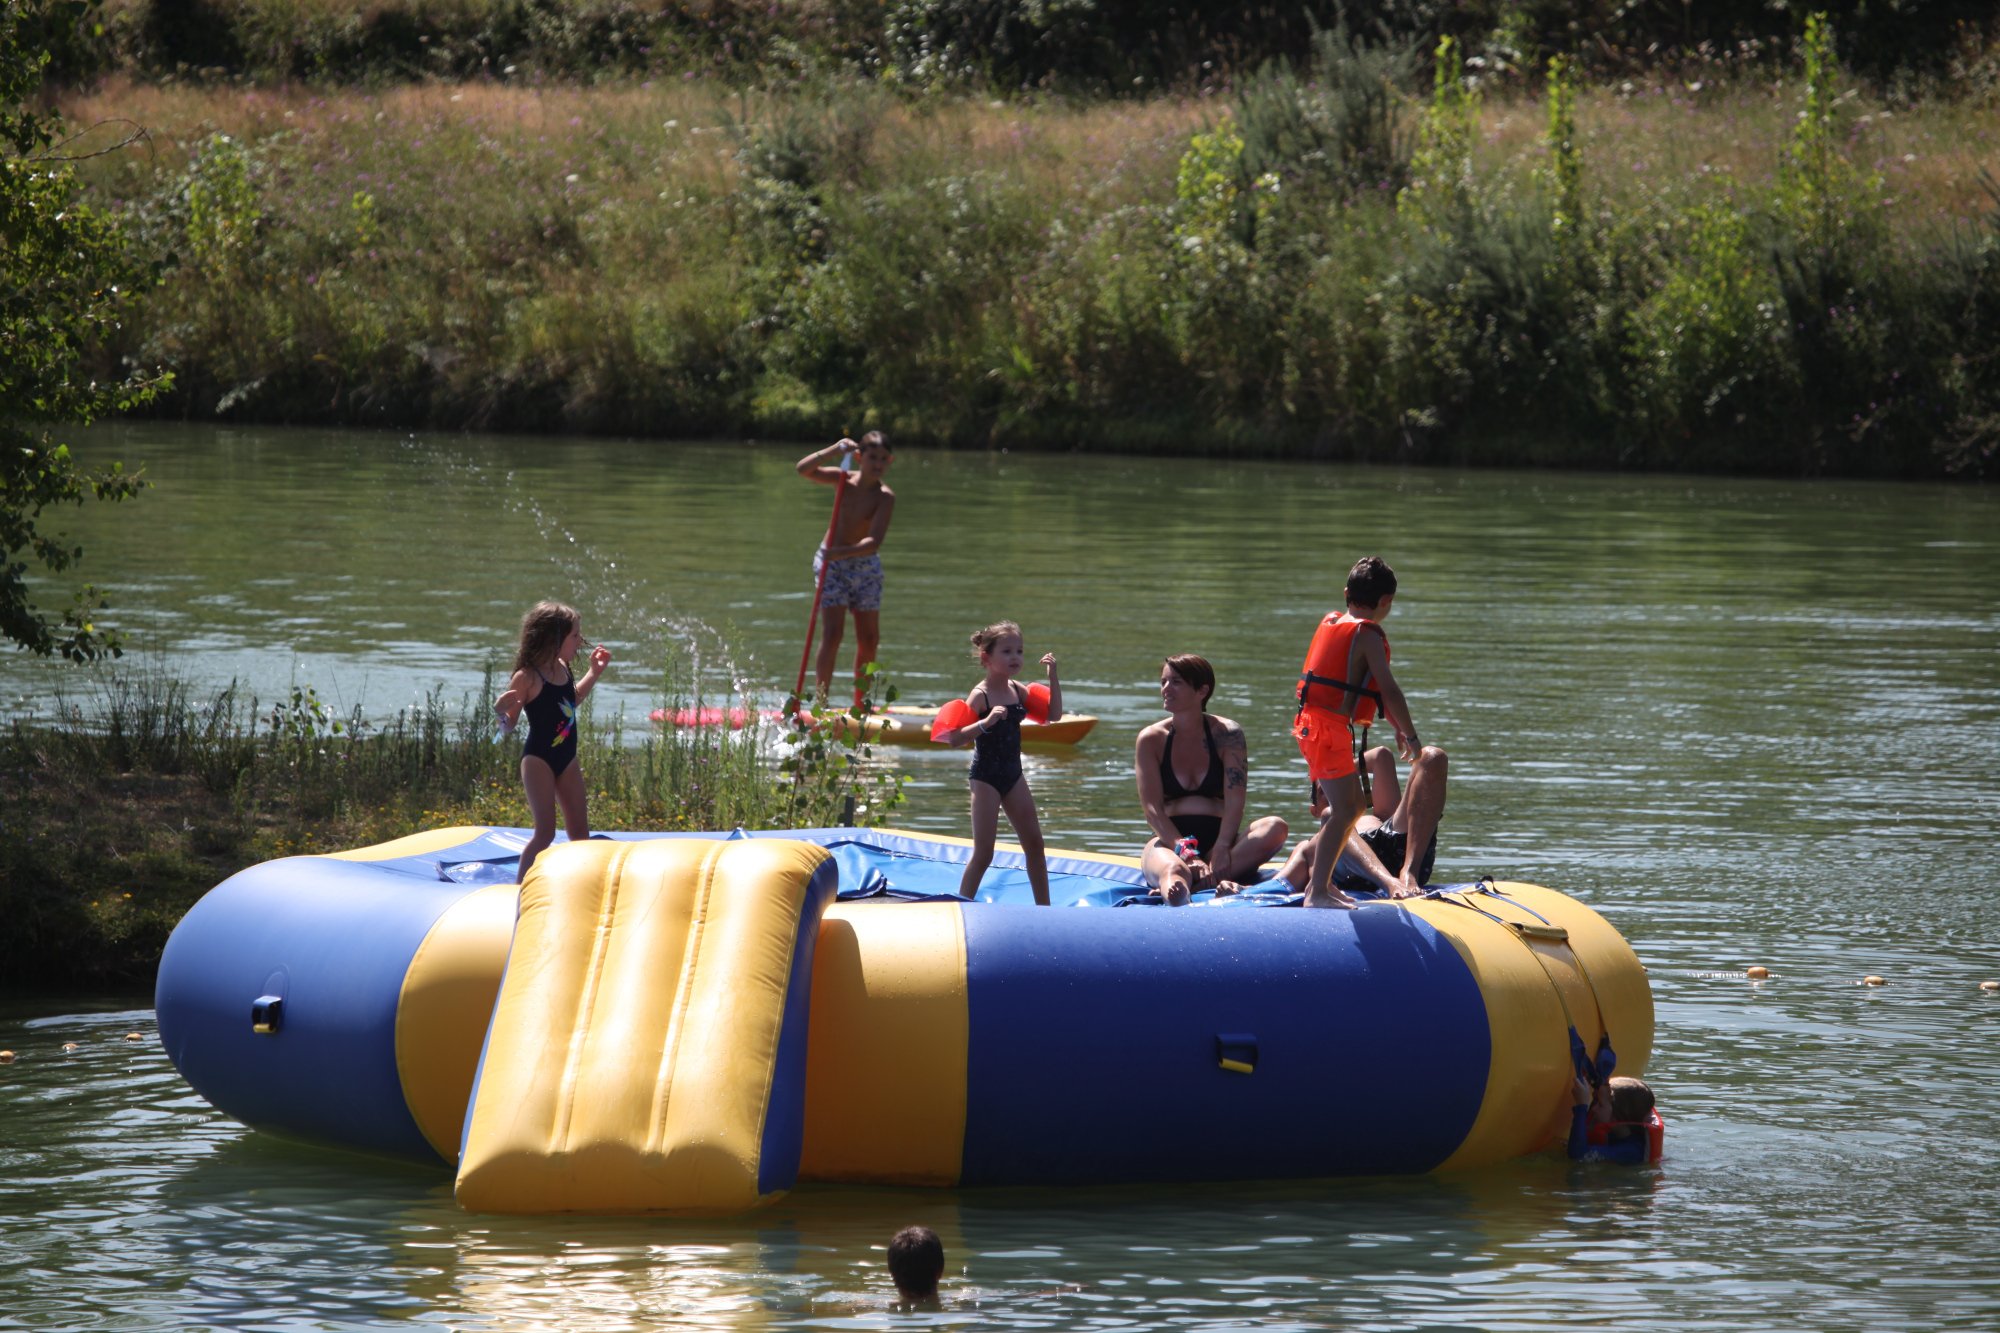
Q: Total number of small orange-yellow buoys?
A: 6